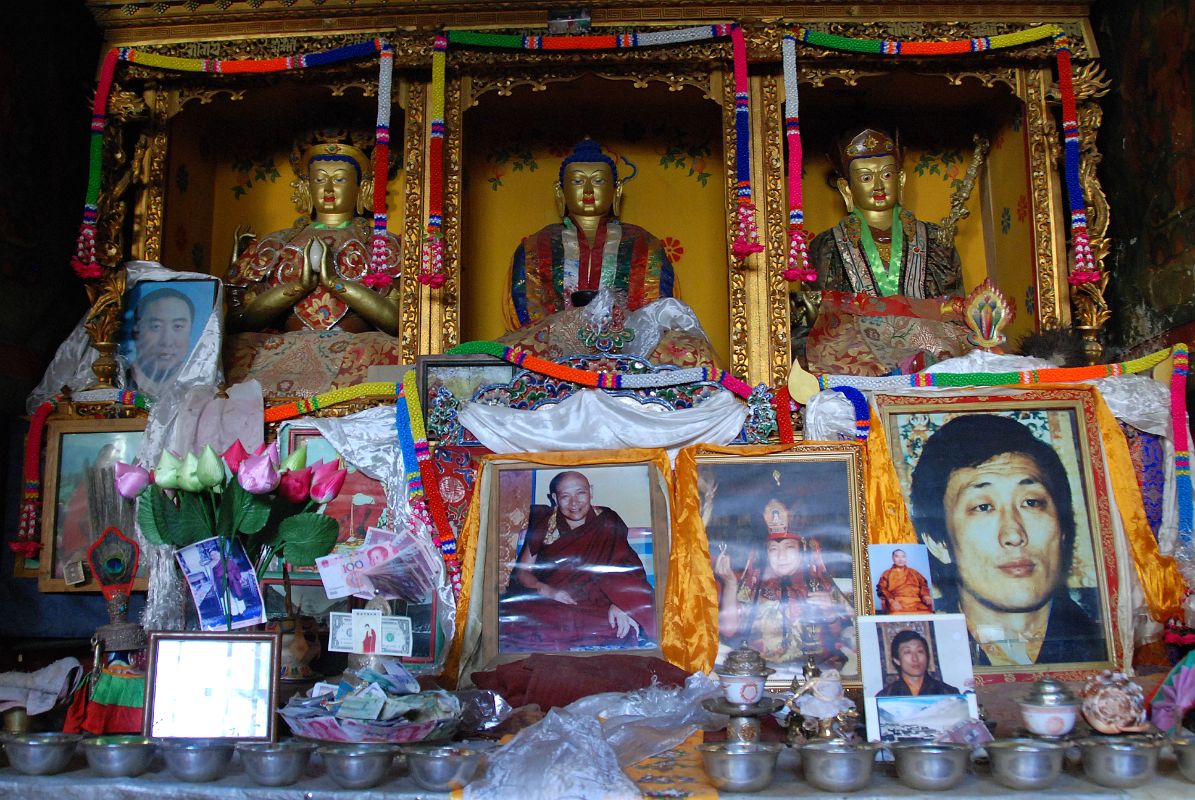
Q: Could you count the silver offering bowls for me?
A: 12